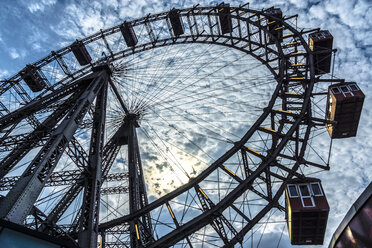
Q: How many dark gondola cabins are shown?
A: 9